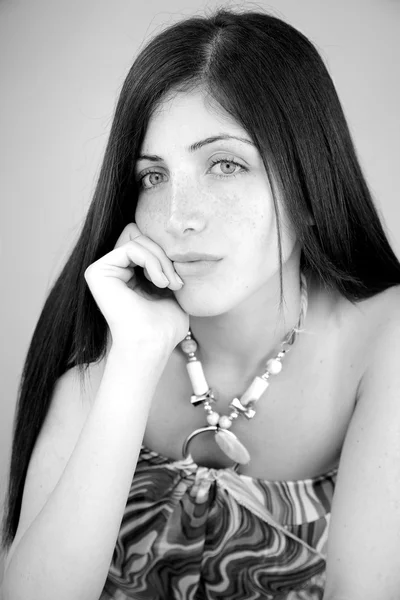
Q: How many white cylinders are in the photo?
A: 2